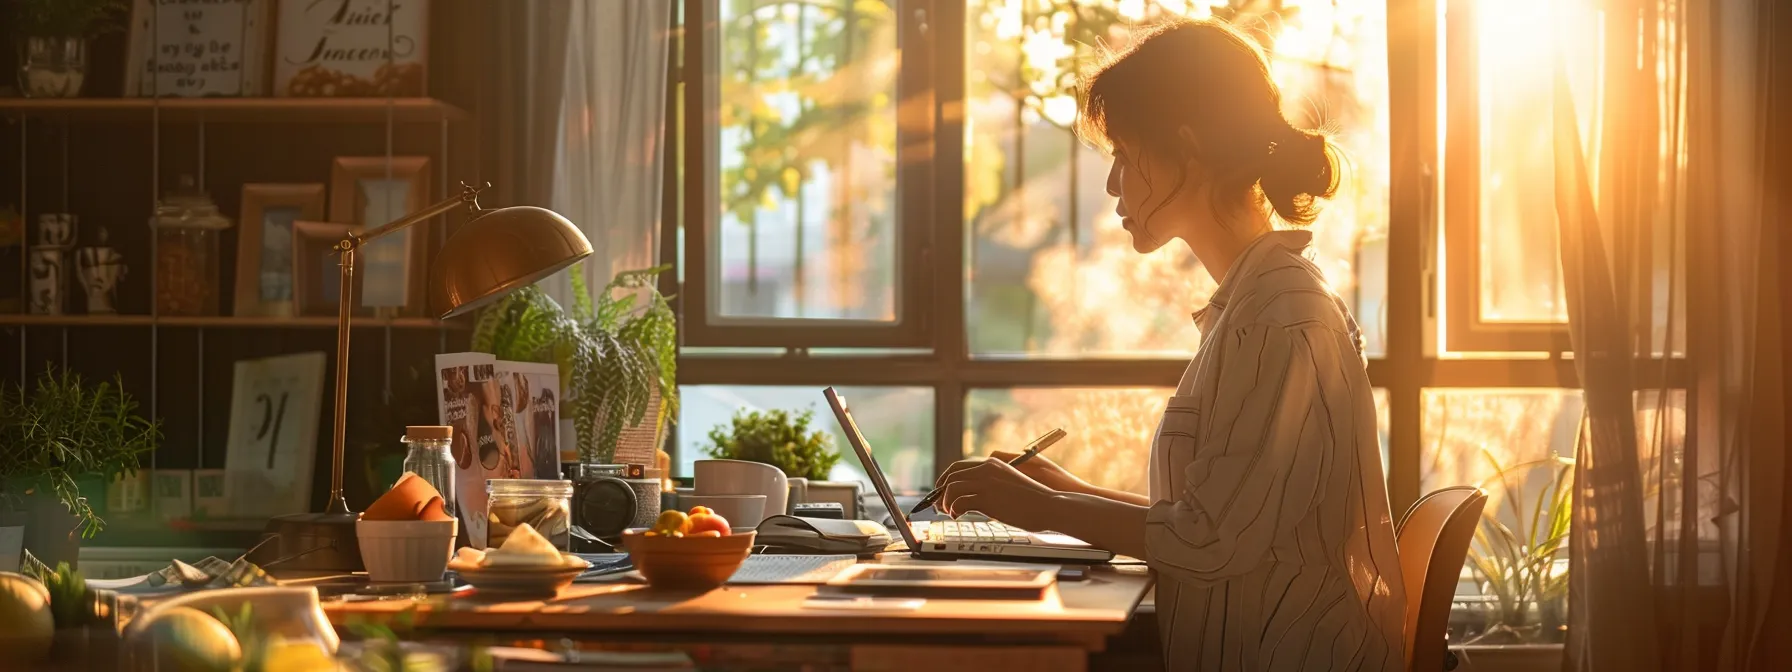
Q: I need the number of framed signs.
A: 2